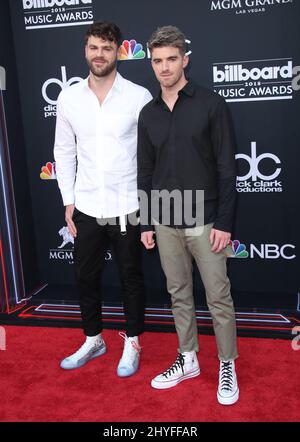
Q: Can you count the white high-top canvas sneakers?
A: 2